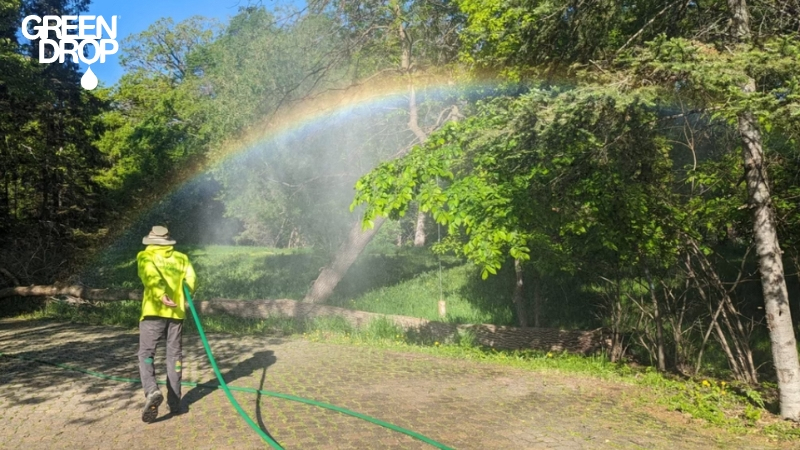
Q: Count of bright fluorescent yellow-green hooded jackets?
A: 1